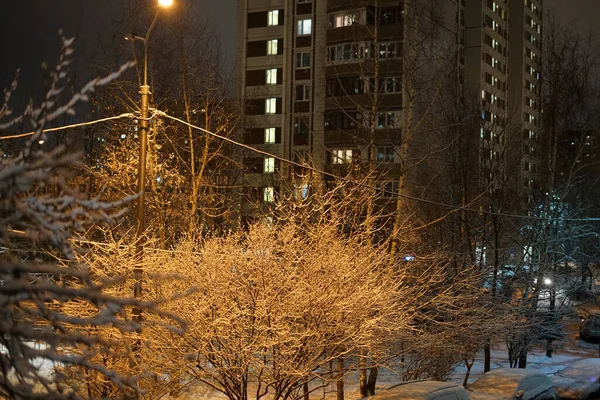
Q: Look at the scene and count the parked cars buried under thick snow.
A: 3